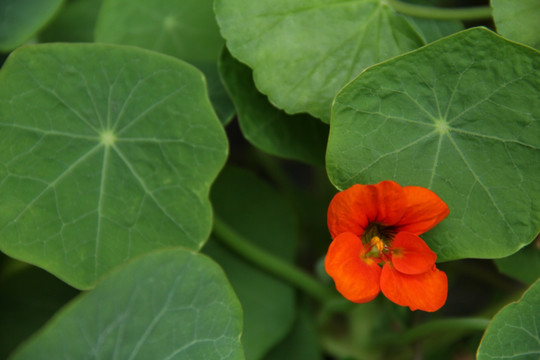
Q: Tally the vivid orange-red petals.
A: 5